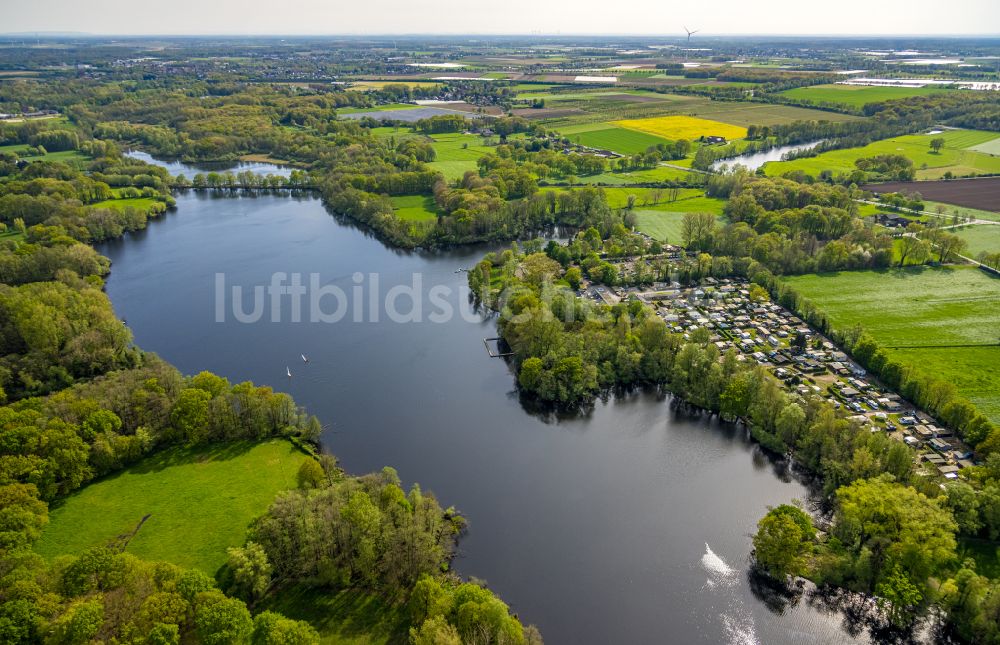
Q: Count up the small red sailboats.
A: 0